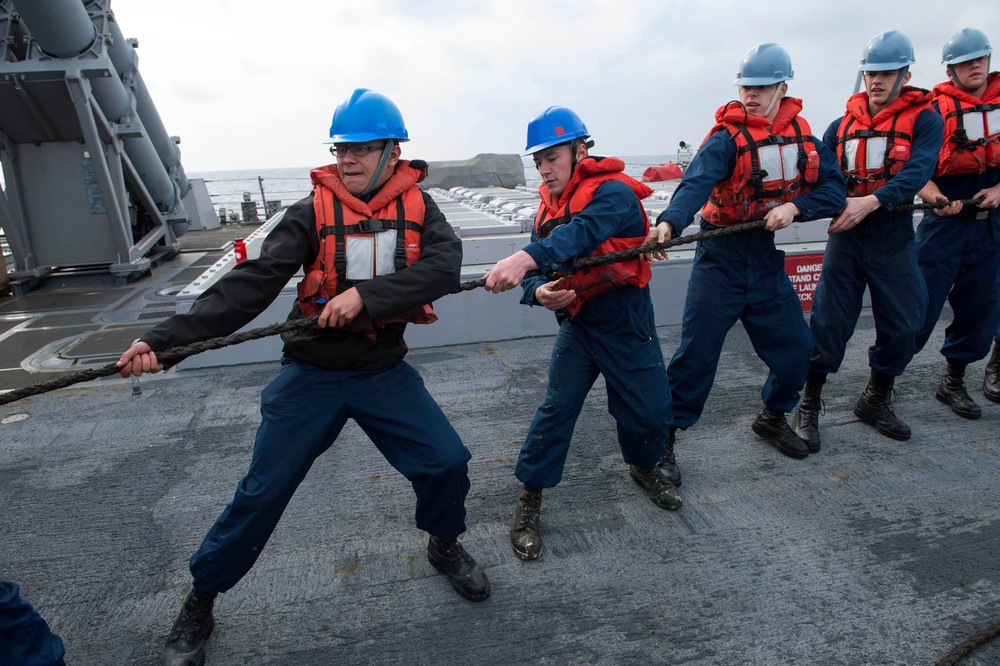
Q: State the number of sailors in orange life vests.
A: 5